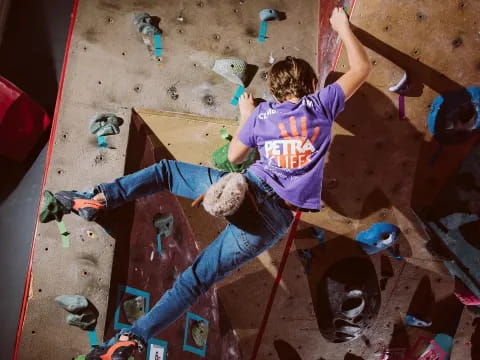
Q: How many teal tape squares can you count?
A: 3